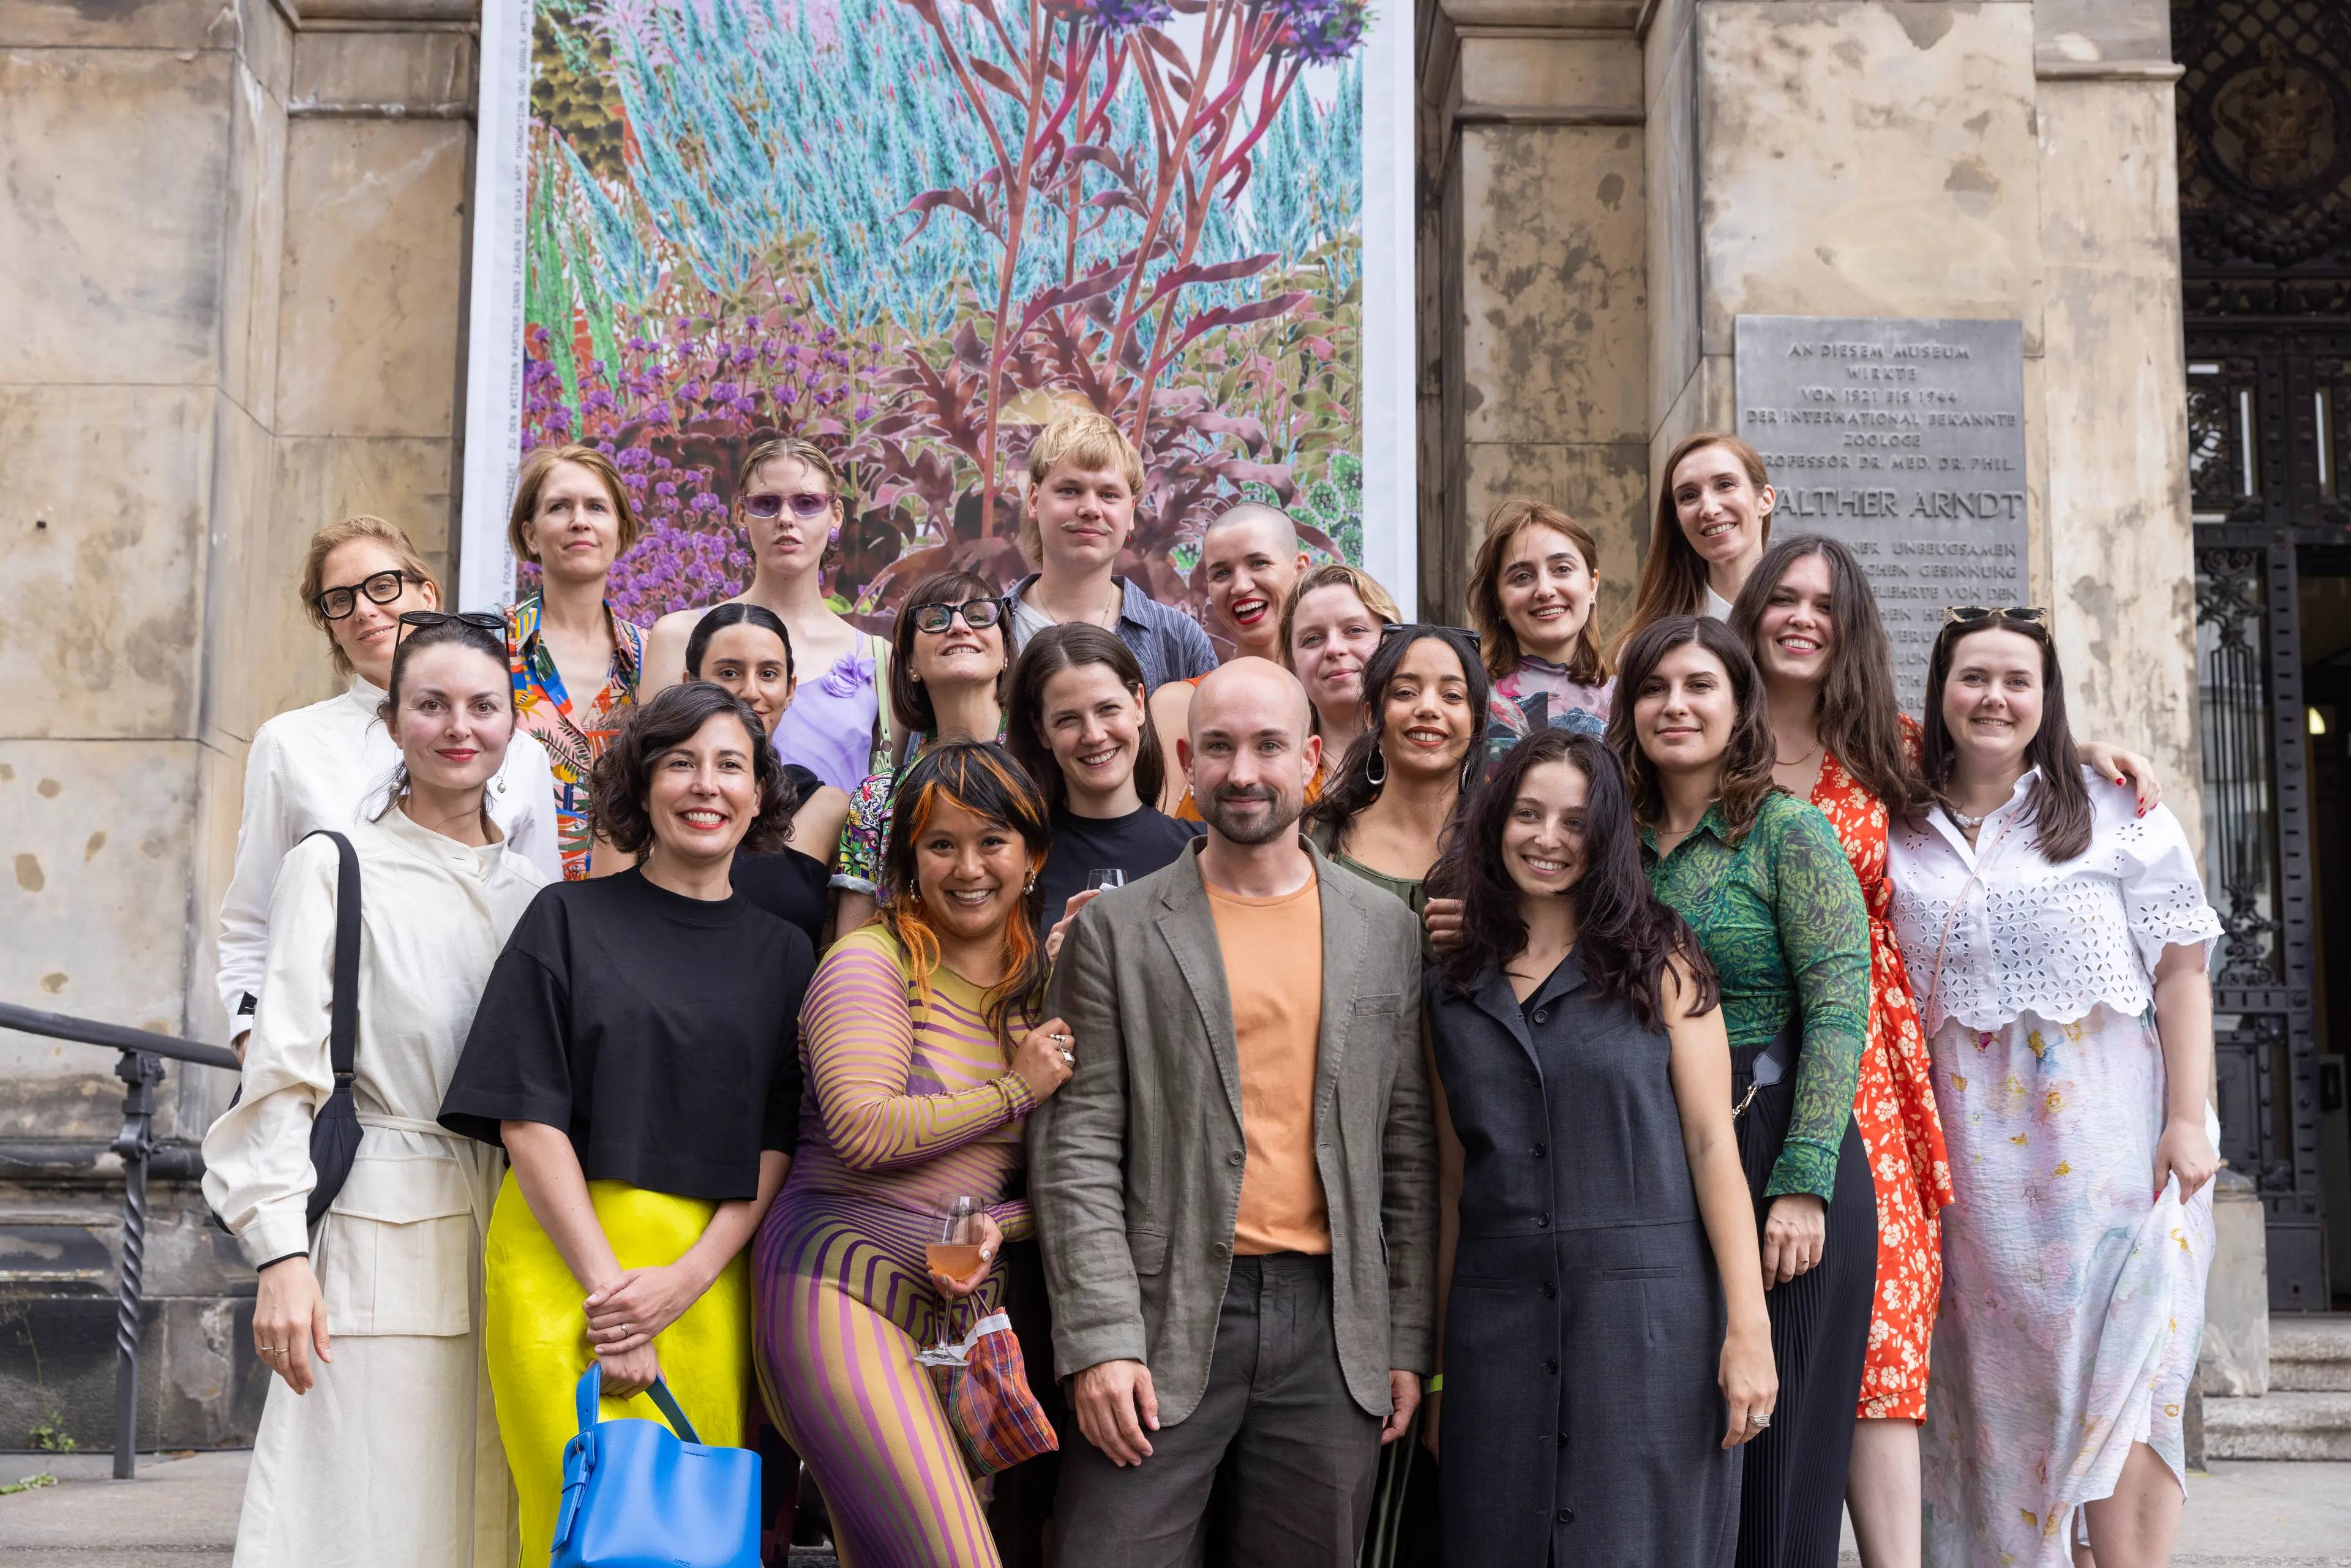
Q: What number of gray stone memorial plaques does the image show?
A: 1